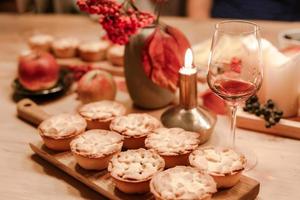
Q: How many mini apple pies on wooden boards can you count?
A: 12